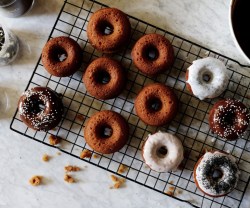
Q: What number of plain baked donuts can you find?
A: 6